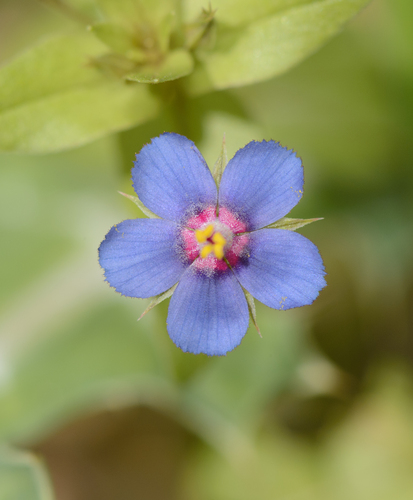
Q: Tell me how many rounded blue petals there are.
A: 5